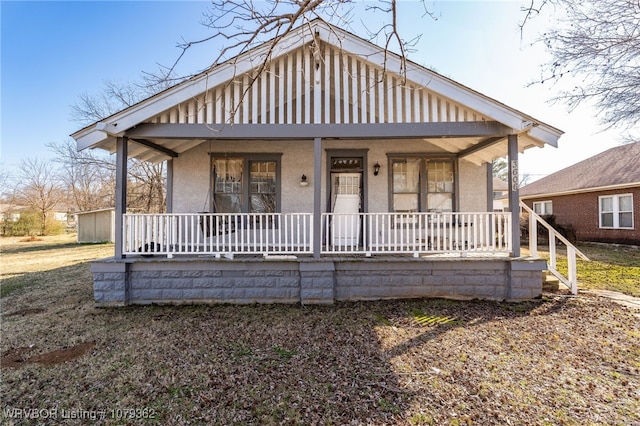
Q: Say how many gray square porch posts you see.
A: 3